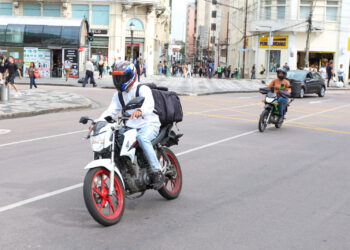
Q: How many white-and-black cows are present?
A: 0